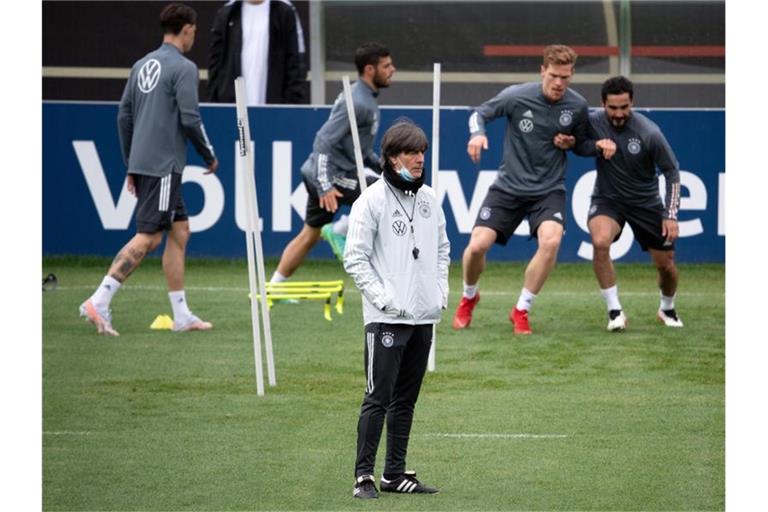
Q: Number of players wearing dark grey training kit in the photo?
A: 4